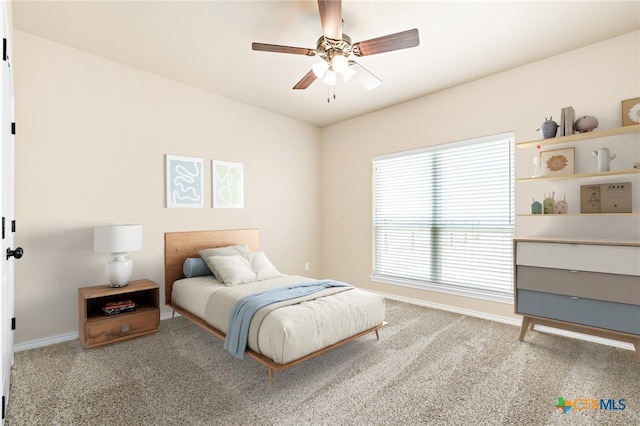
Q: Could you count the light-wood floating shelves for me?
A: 3